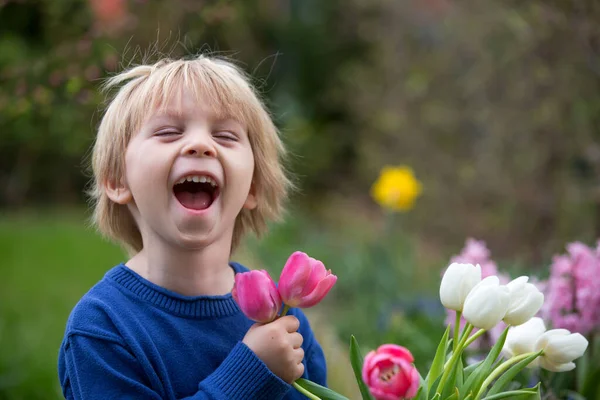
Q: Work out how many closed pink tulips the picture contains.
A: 2